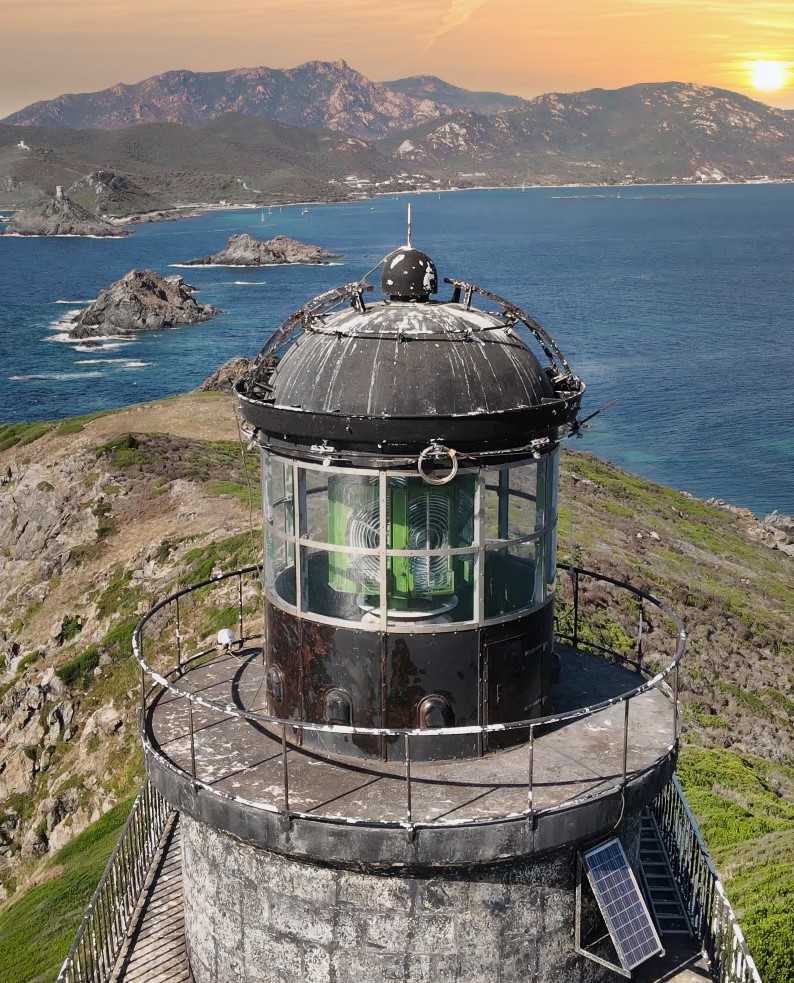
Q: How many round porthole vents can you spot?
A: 3